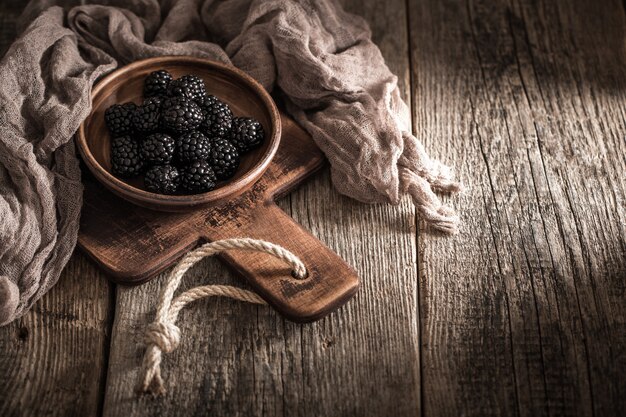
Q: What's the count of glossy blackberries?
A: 13